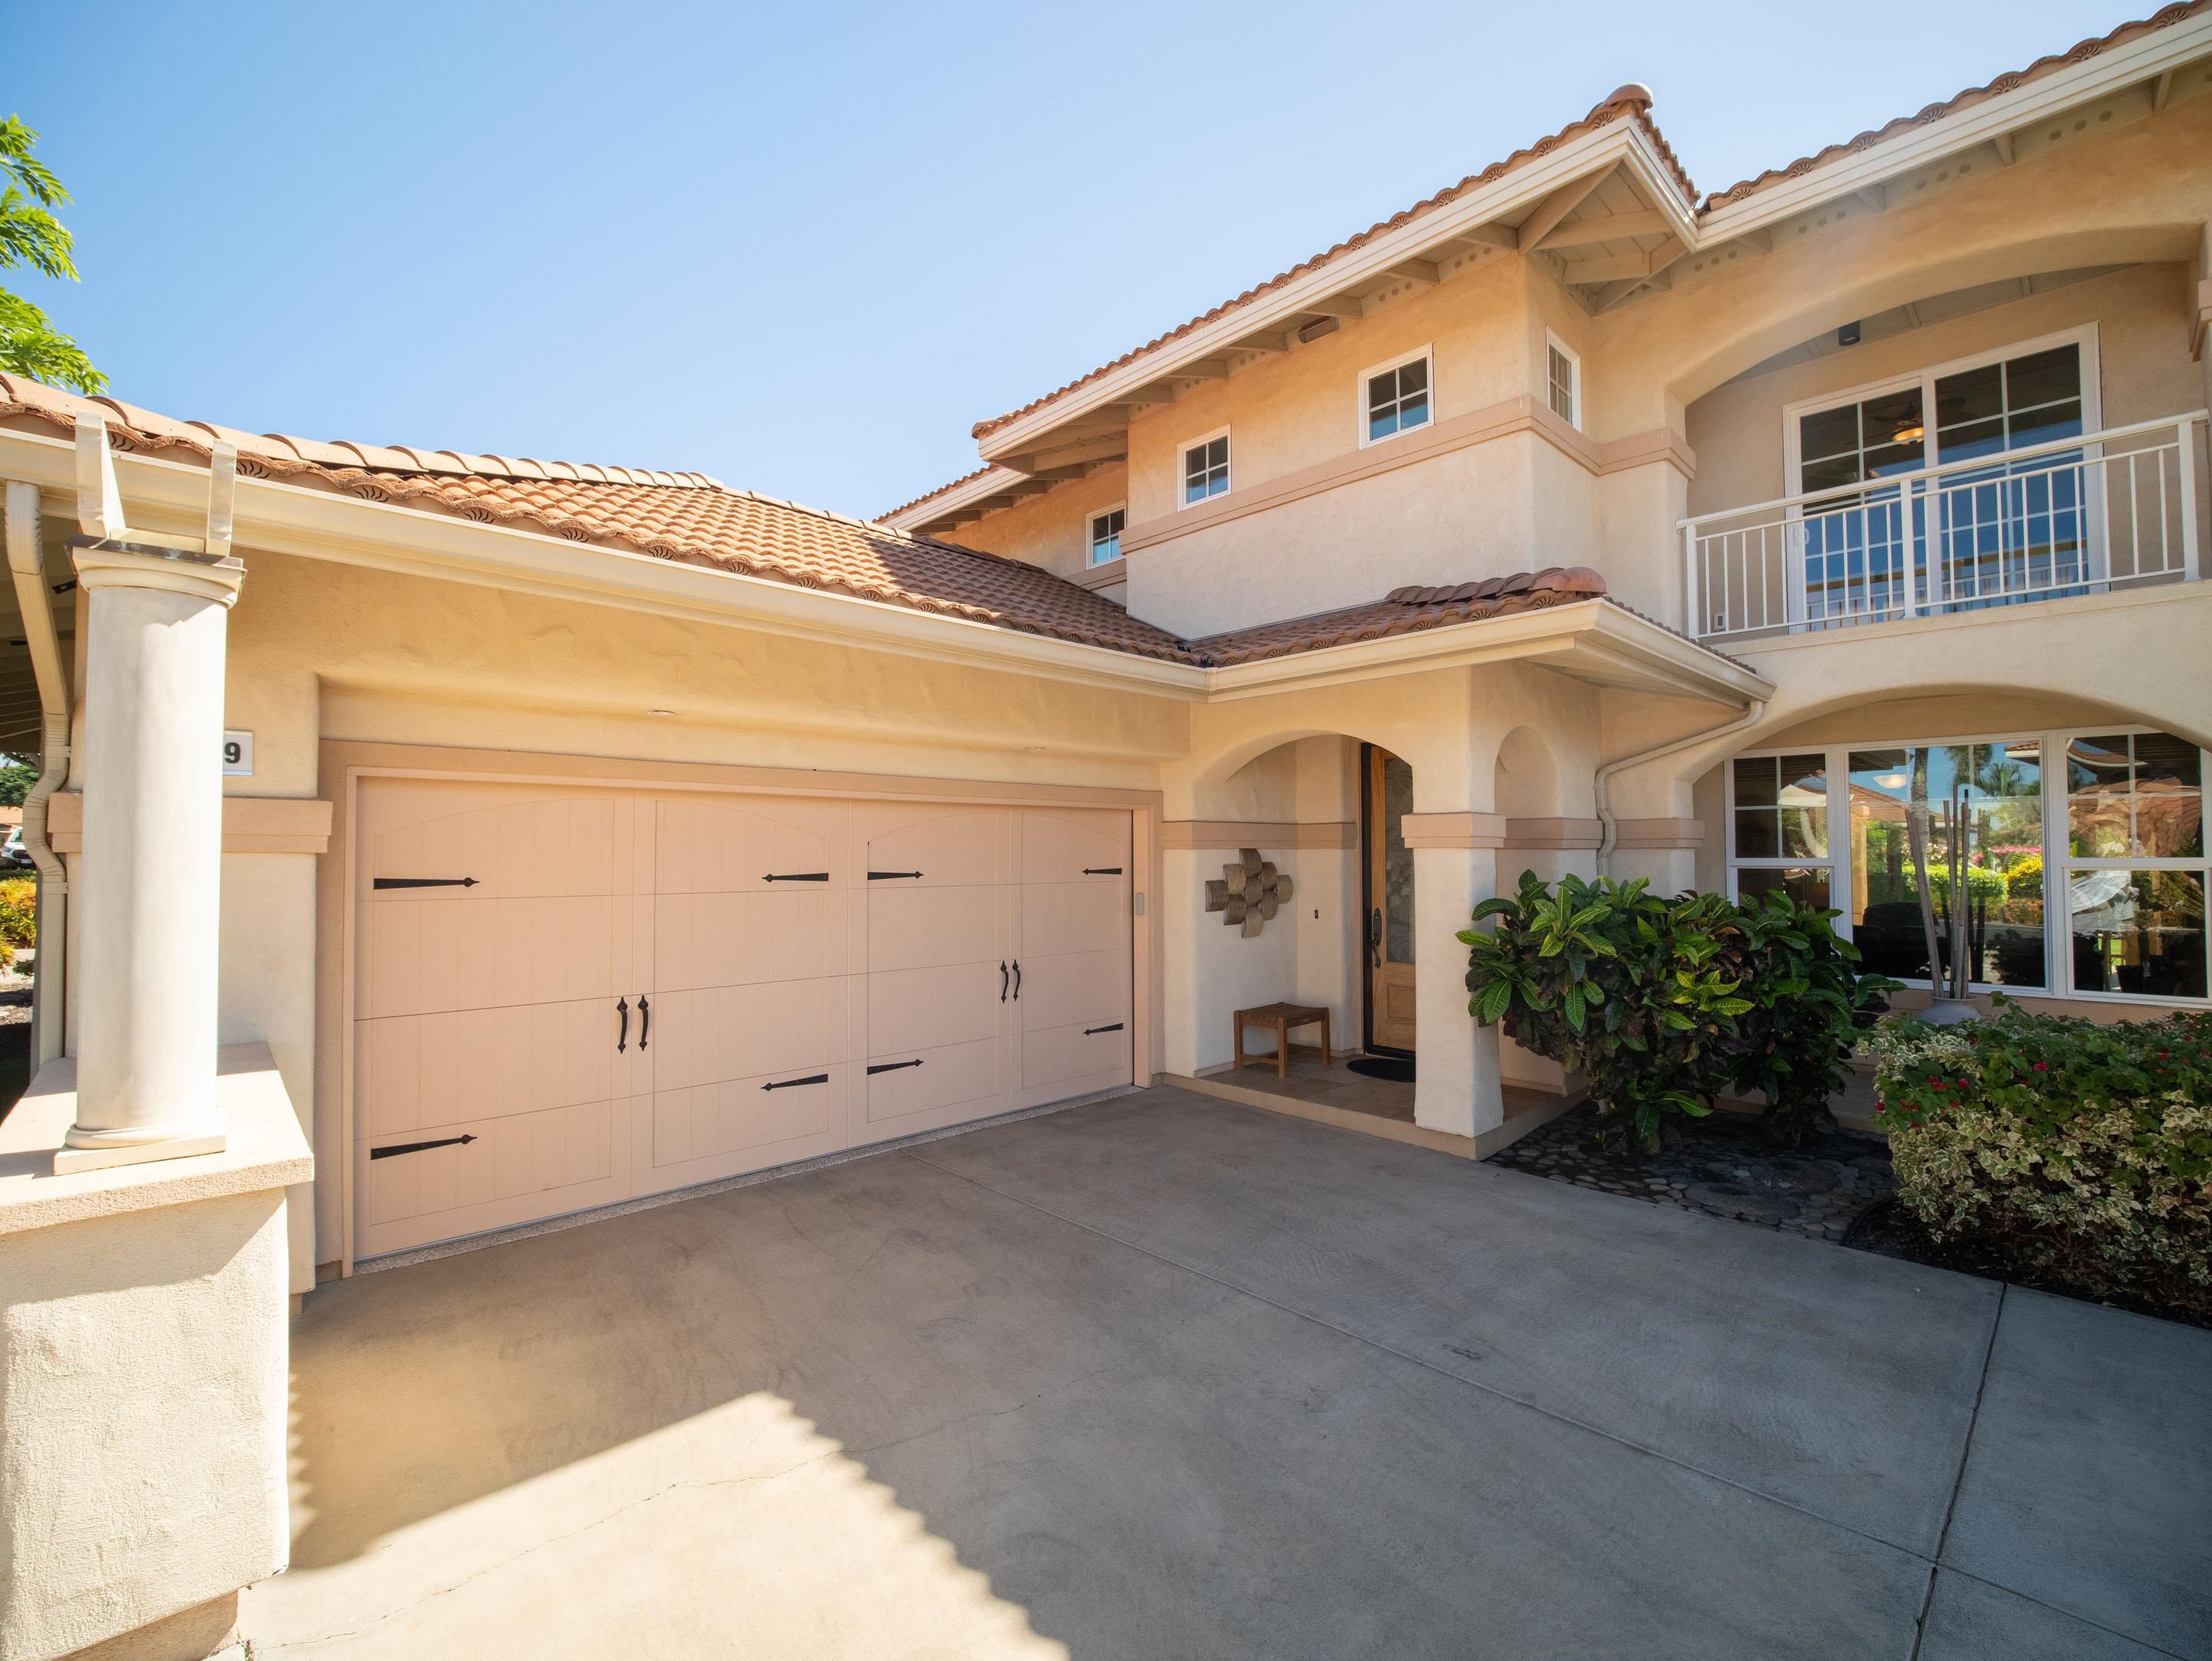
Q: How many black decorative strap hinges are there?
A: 8